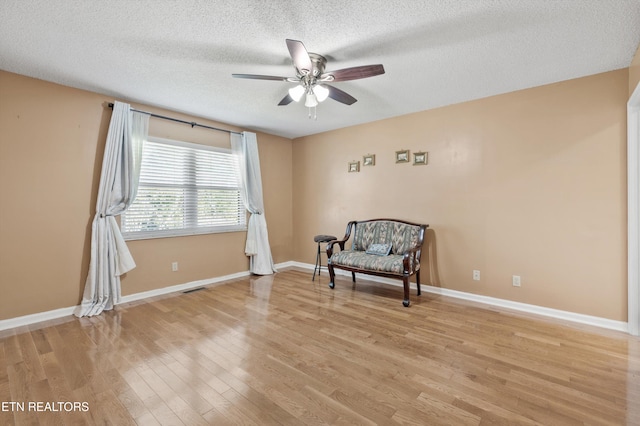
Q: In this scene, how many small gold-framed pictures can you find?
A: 4